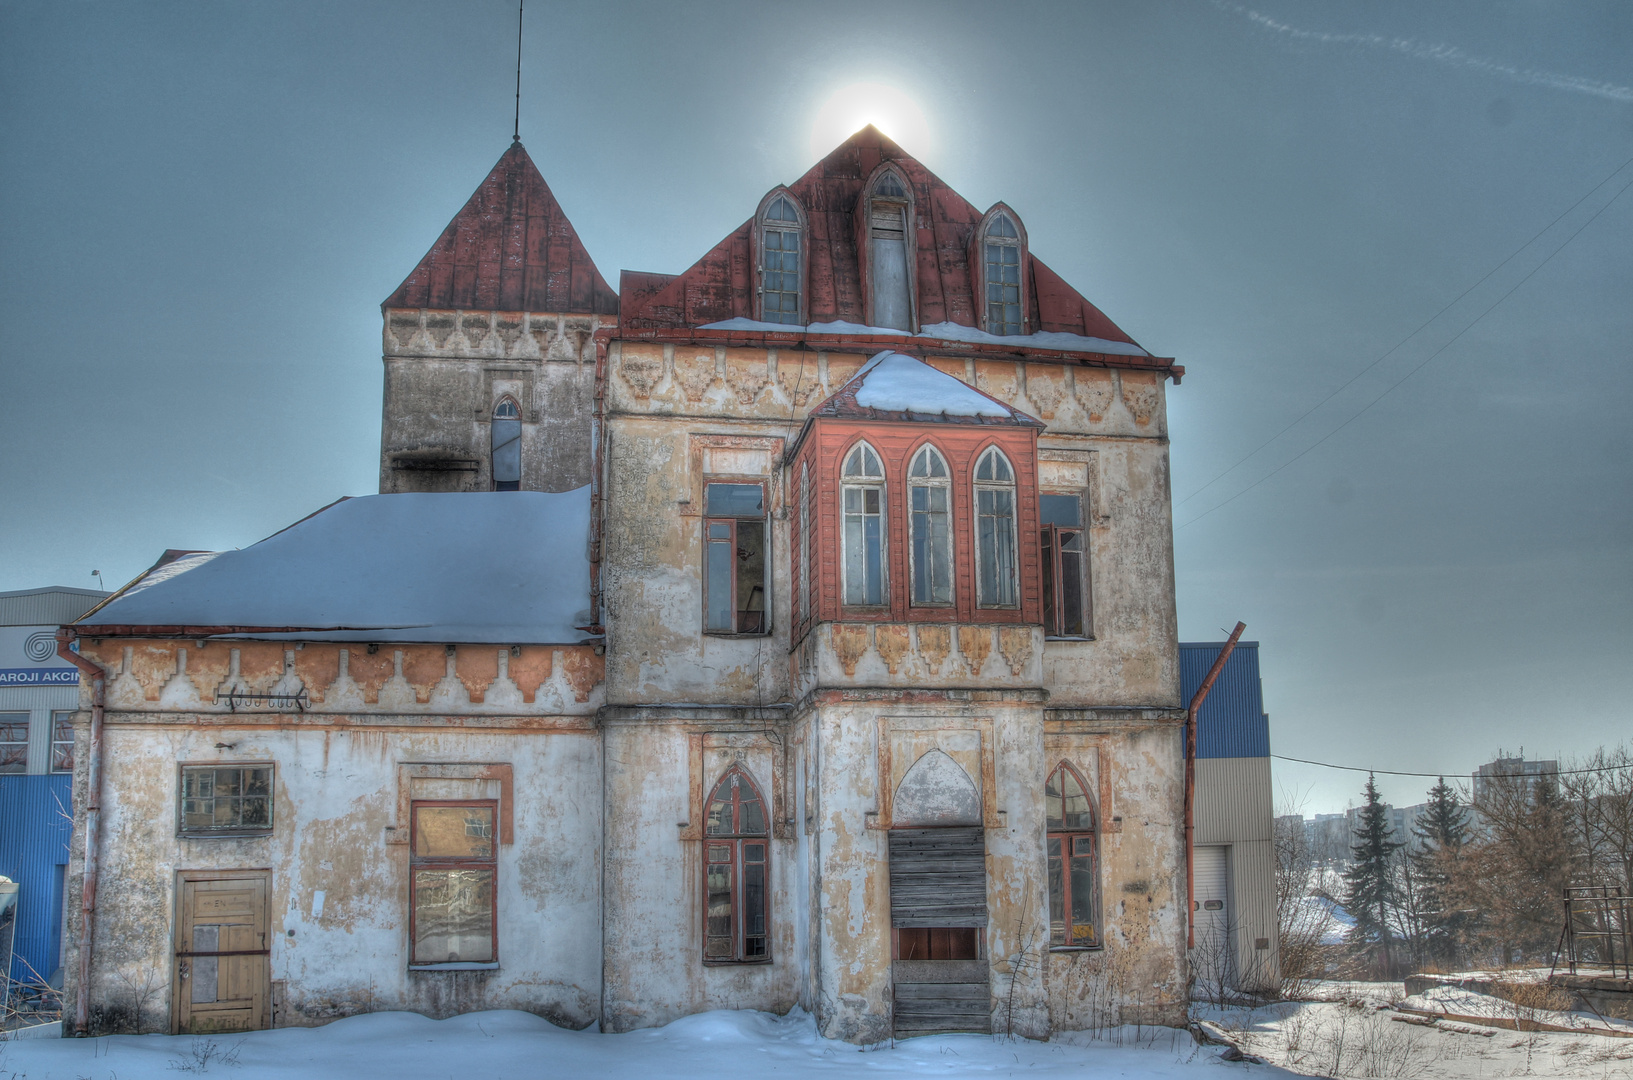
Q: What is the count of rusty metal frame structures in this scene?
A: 1